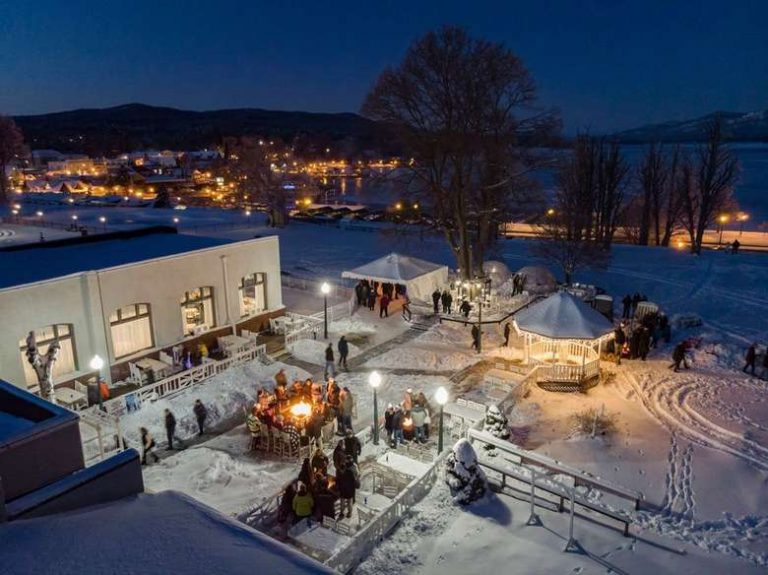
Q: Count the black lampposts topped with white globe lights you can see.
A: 4